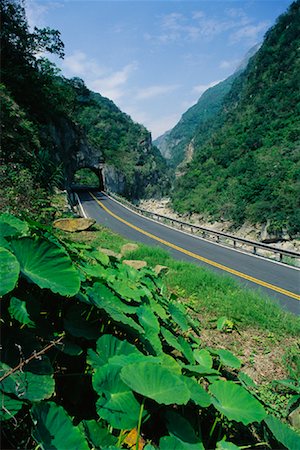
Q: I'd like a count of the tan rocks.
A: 5